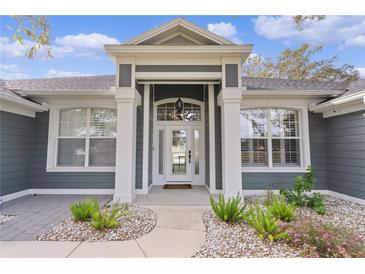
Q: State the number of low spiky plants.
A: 5